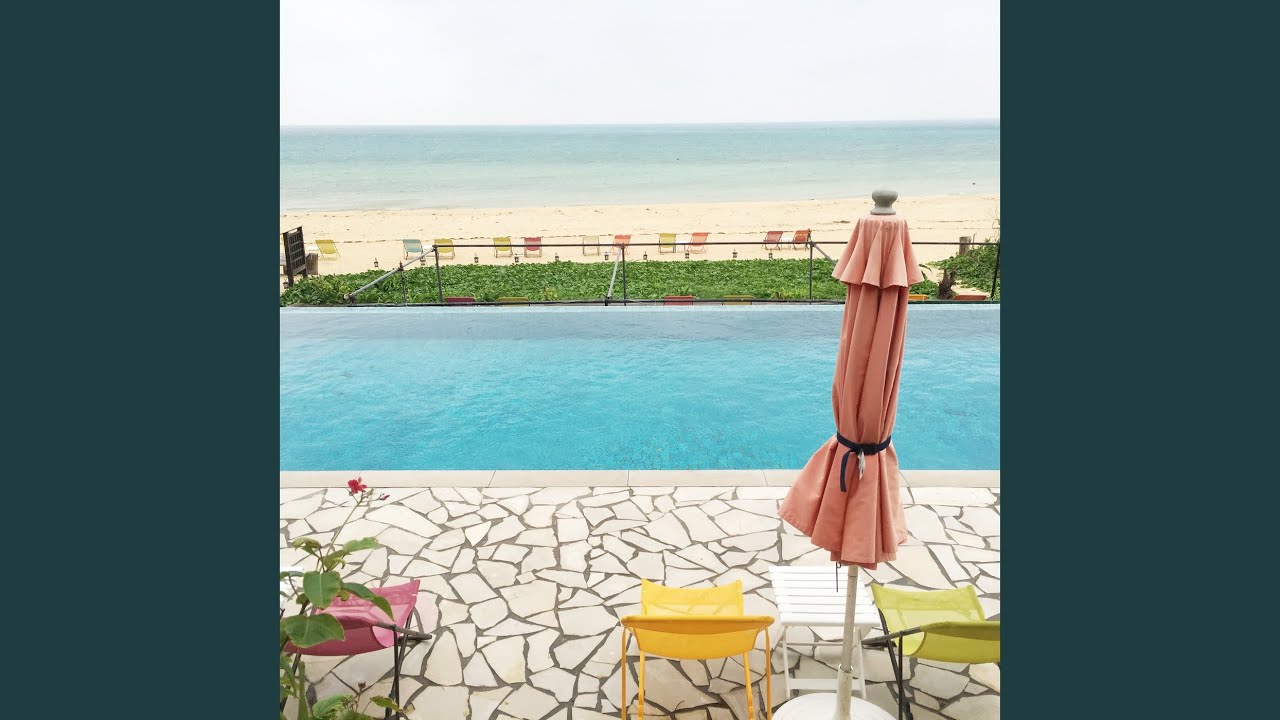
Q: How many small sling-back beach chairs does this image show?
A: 11